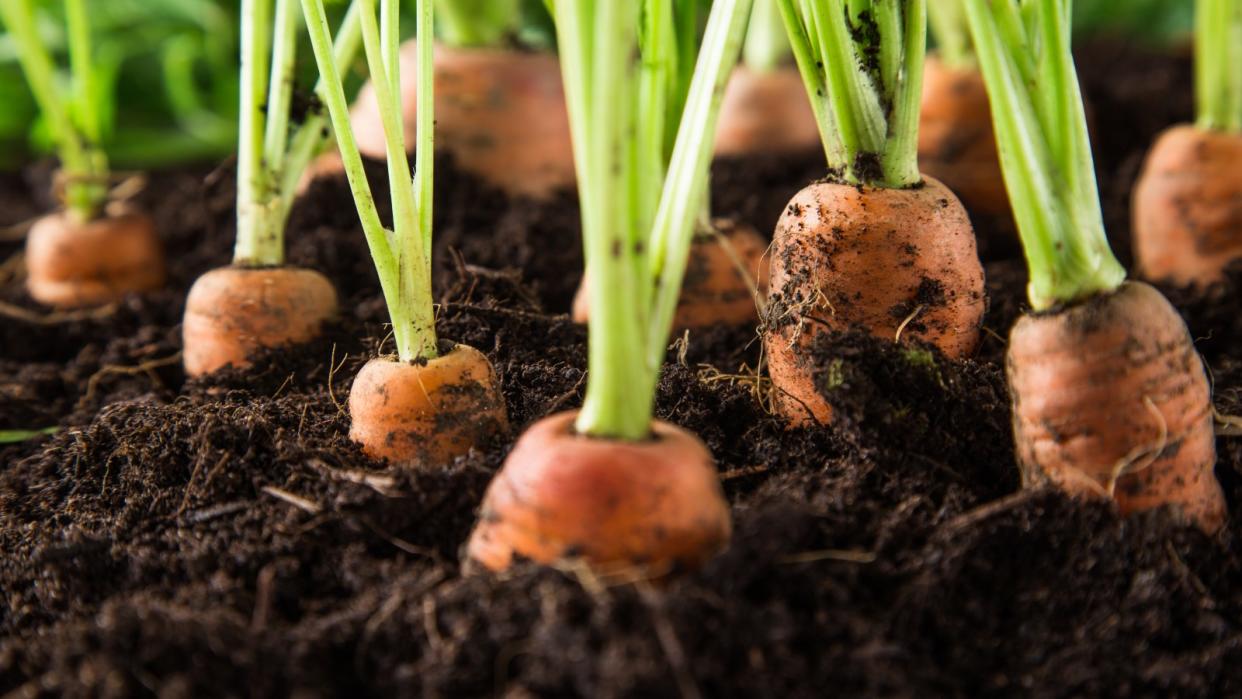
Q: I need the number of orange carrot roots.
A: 11